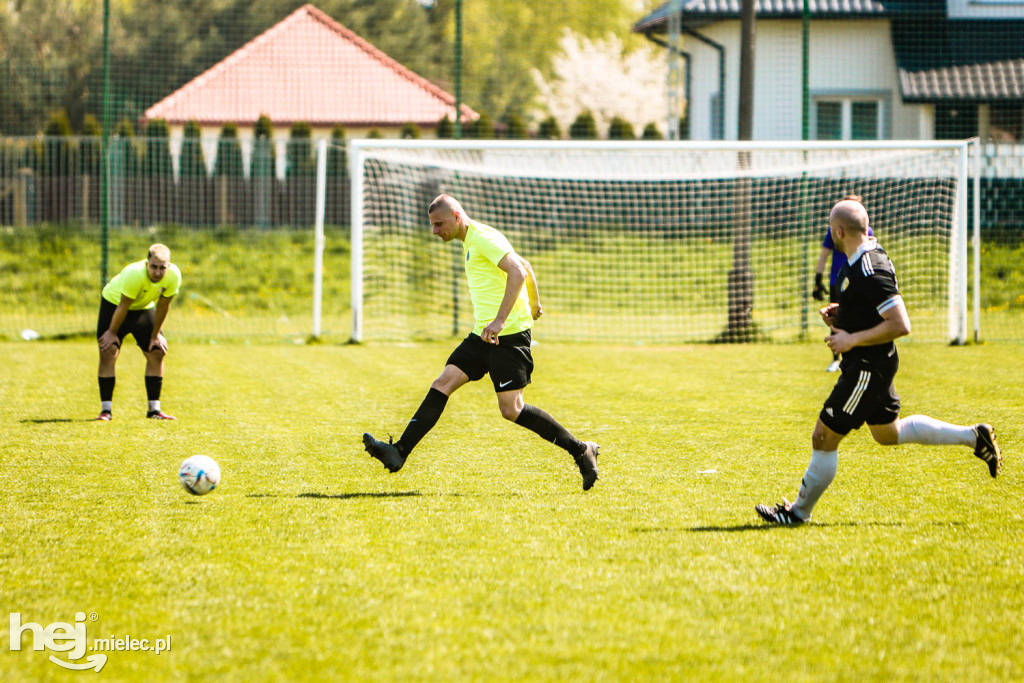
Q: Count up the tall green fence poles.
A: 3